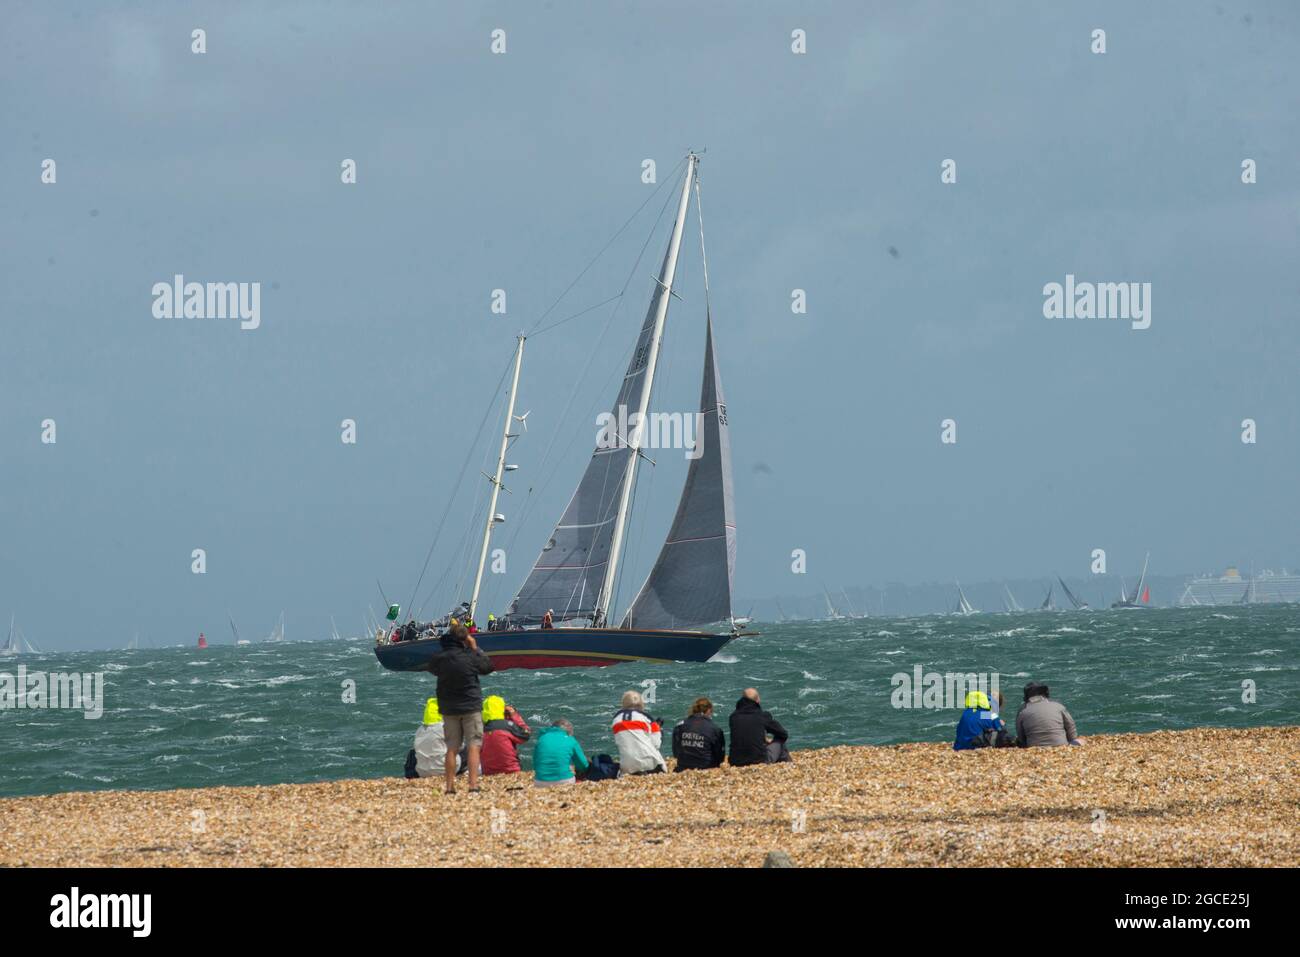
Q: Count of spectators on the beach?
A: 9